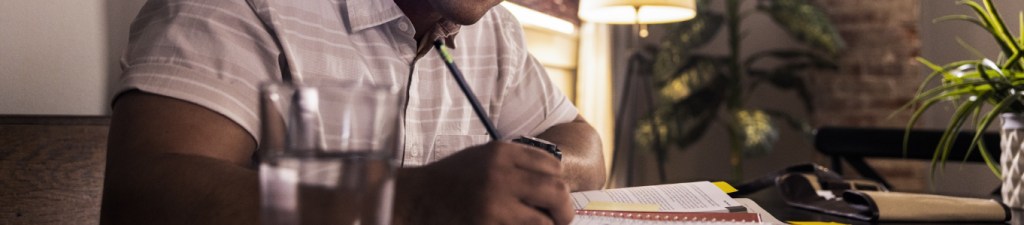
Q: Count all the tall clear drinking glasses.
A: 1